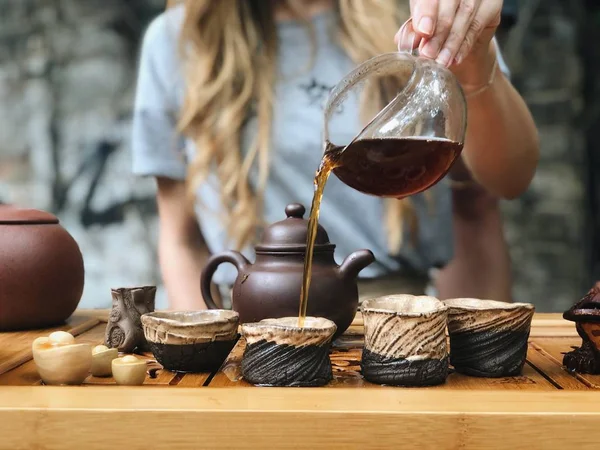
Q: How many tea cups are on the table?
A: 4